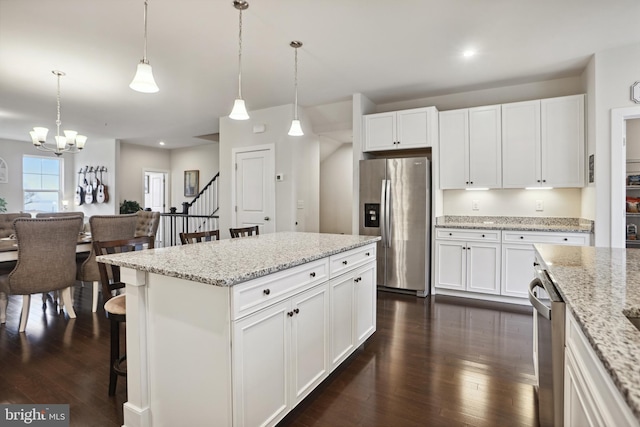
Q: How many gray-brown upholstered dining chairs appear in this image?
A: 5